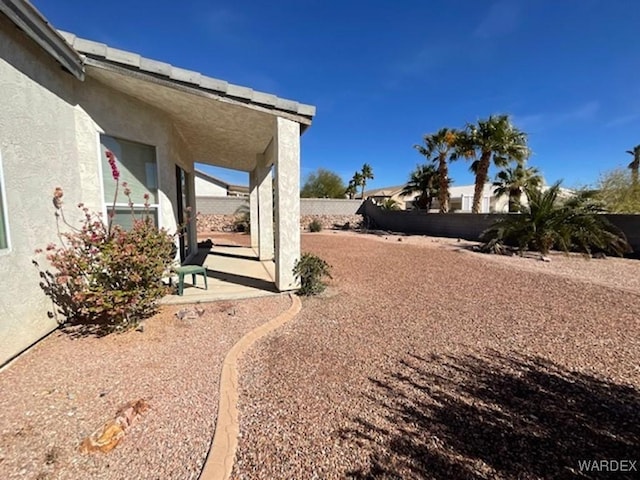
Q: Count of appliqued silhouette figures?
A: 0